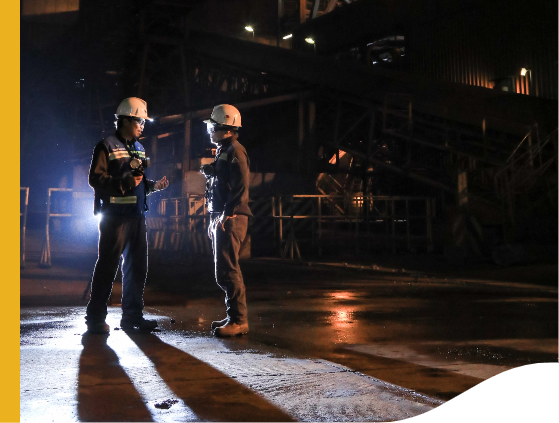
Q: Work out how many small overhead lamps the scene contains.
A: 4